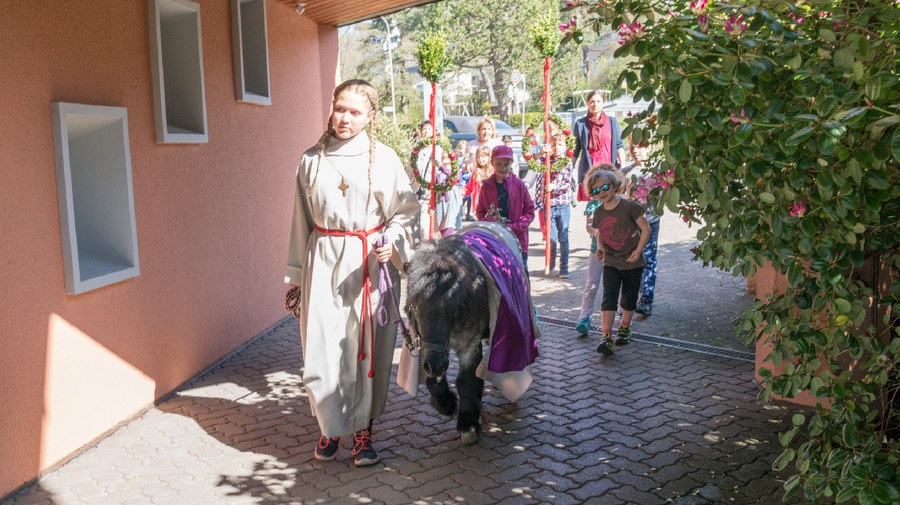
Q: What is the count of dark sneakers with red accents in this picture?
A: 2